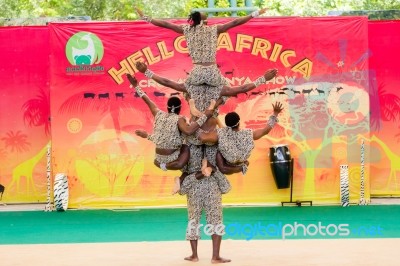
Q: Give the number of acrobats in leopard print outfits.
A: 5